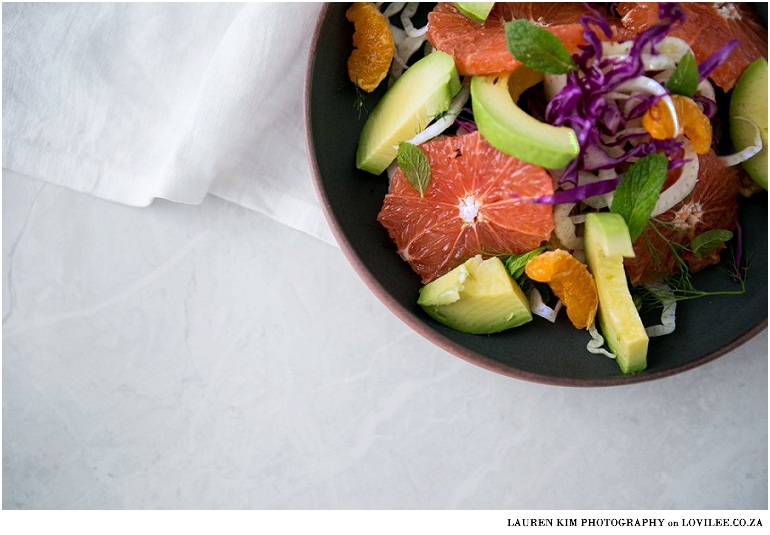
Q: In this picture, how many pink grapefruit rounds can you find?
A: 4